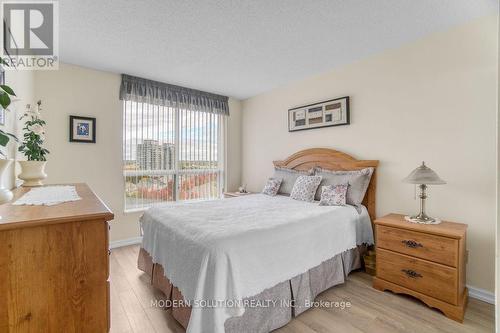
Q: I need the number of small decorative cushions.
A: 3